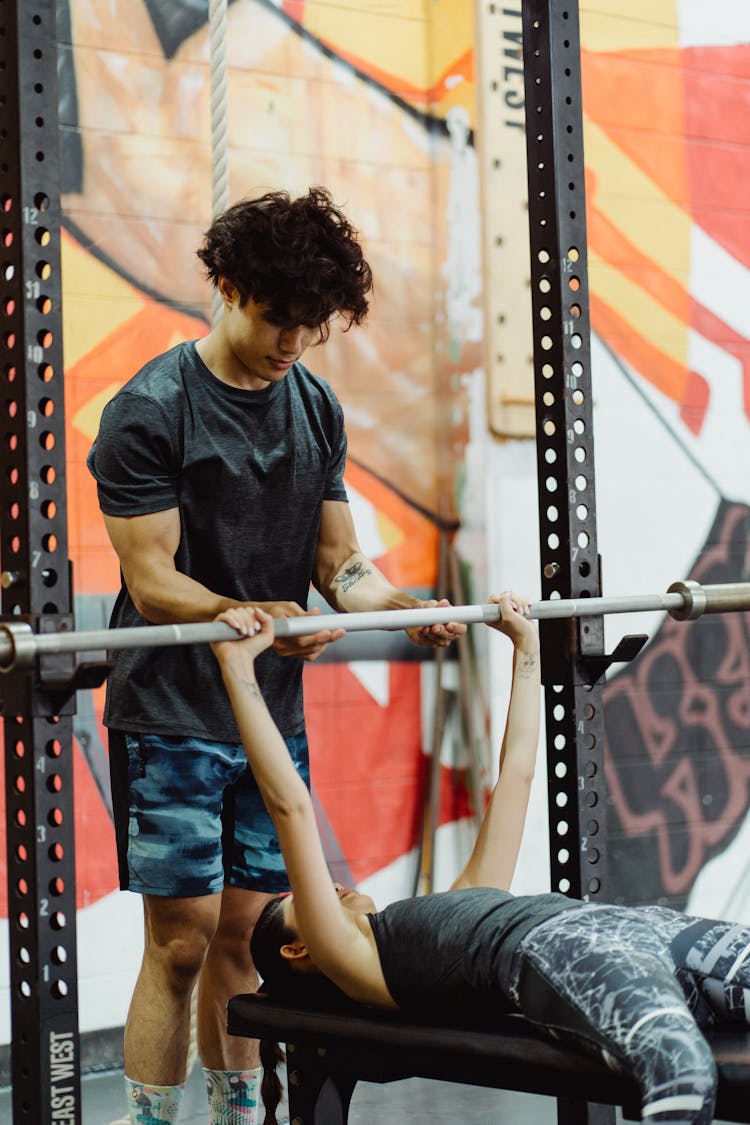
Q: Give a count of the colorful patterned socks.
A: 2